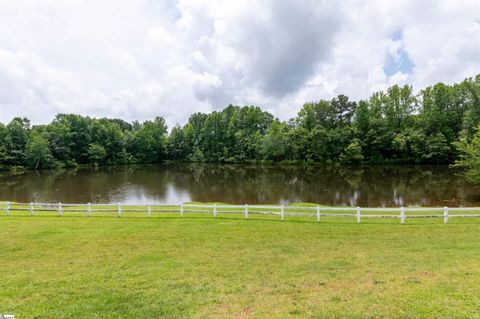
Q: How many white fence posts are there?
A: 14